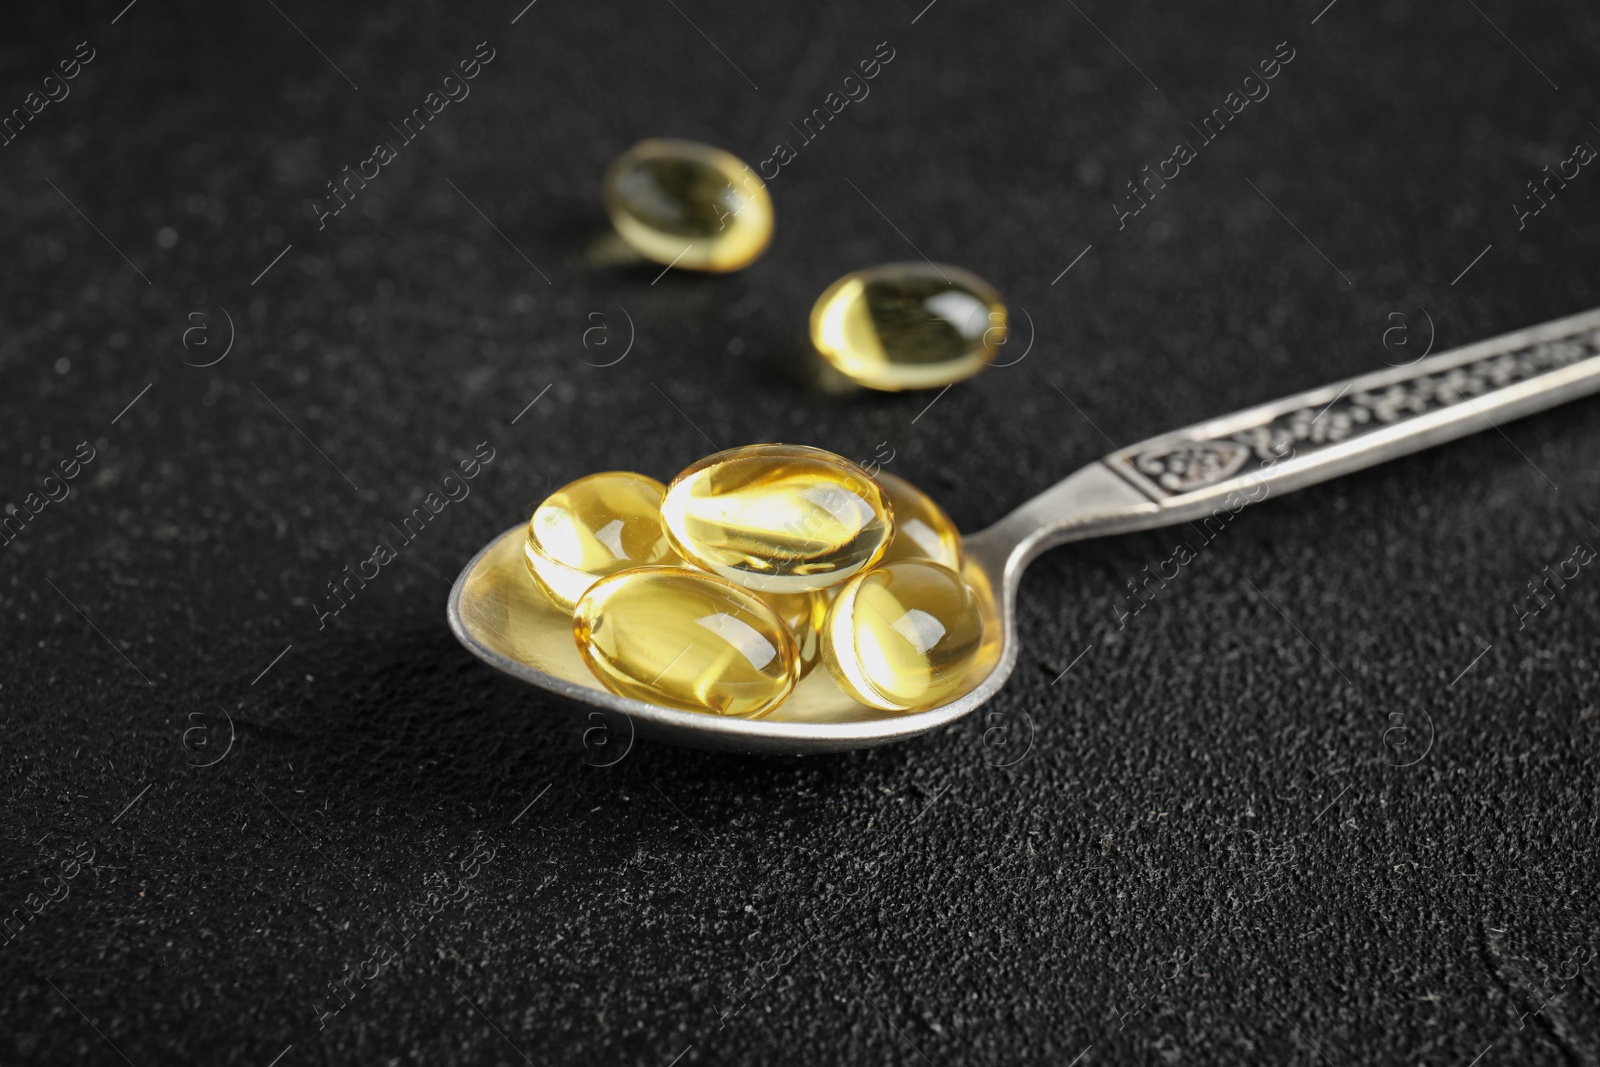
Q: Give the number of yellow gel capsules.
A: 8